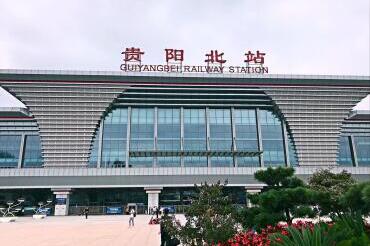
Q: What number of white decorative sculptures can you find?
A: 2